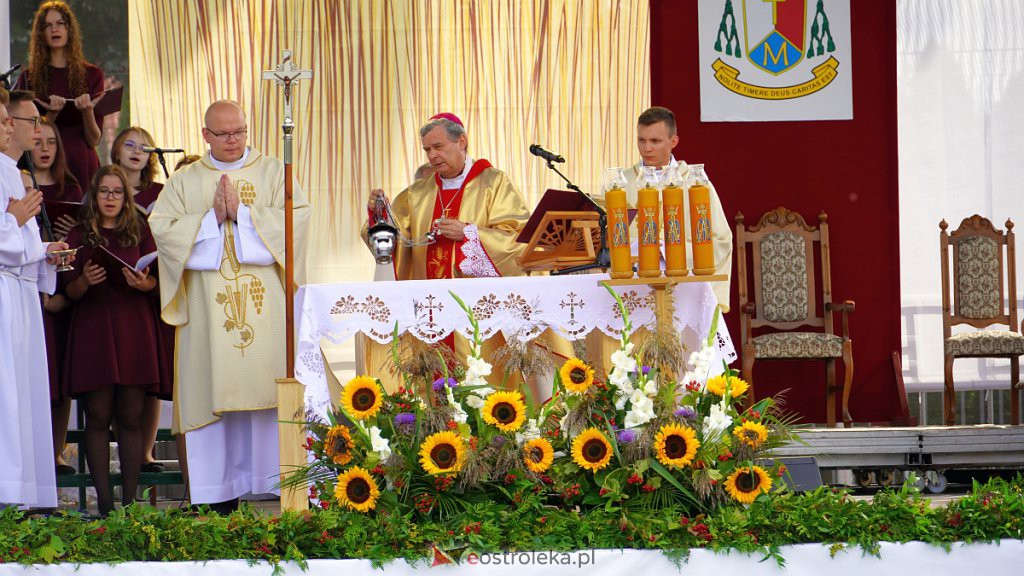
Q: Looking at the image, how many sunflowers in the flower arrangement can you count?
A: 12